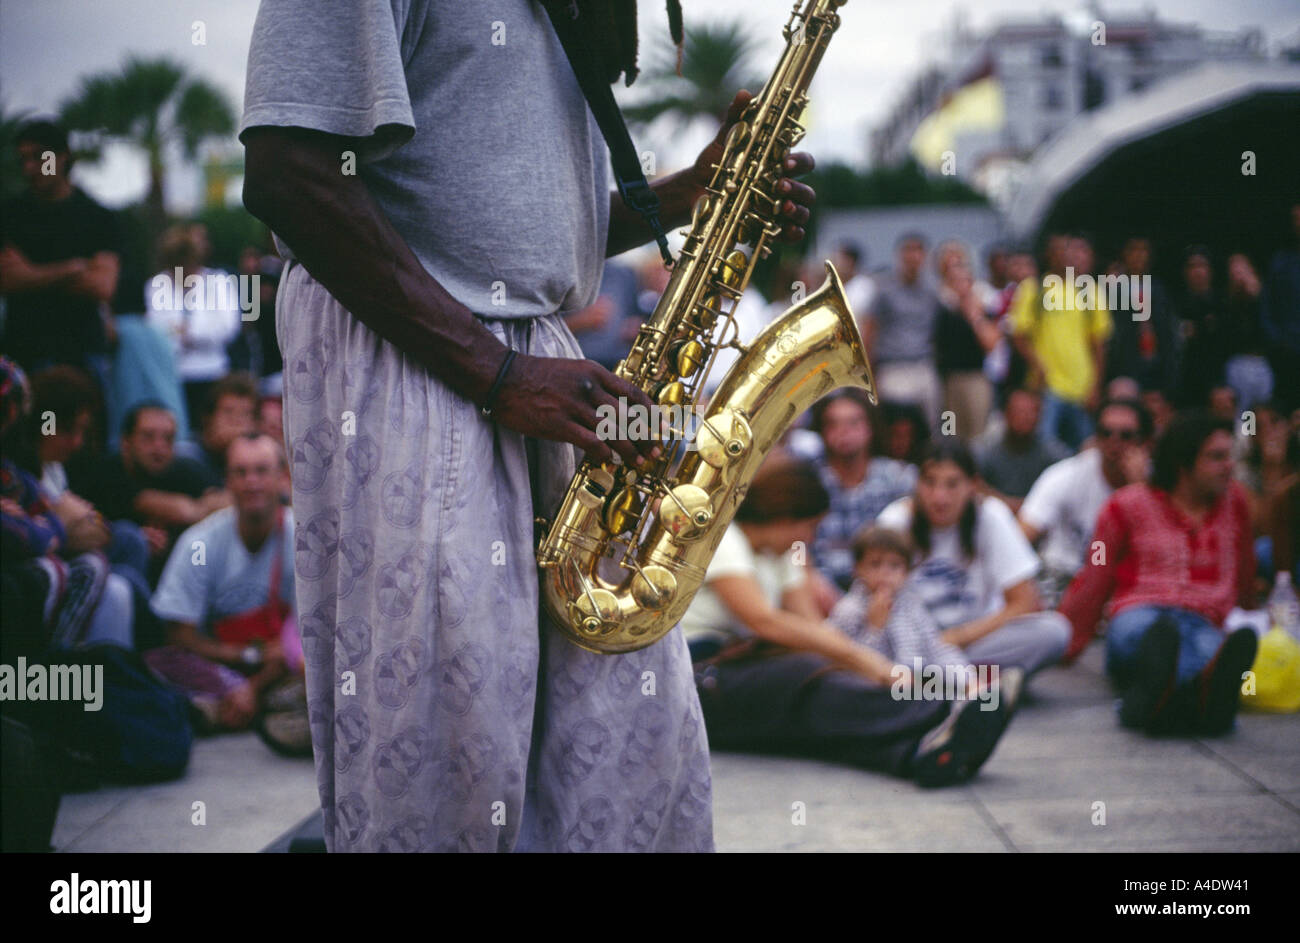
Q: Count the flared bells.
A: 1